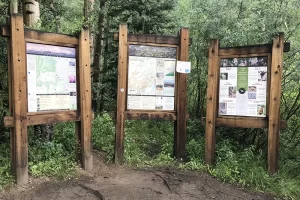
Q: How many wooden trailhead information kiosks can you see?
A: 3